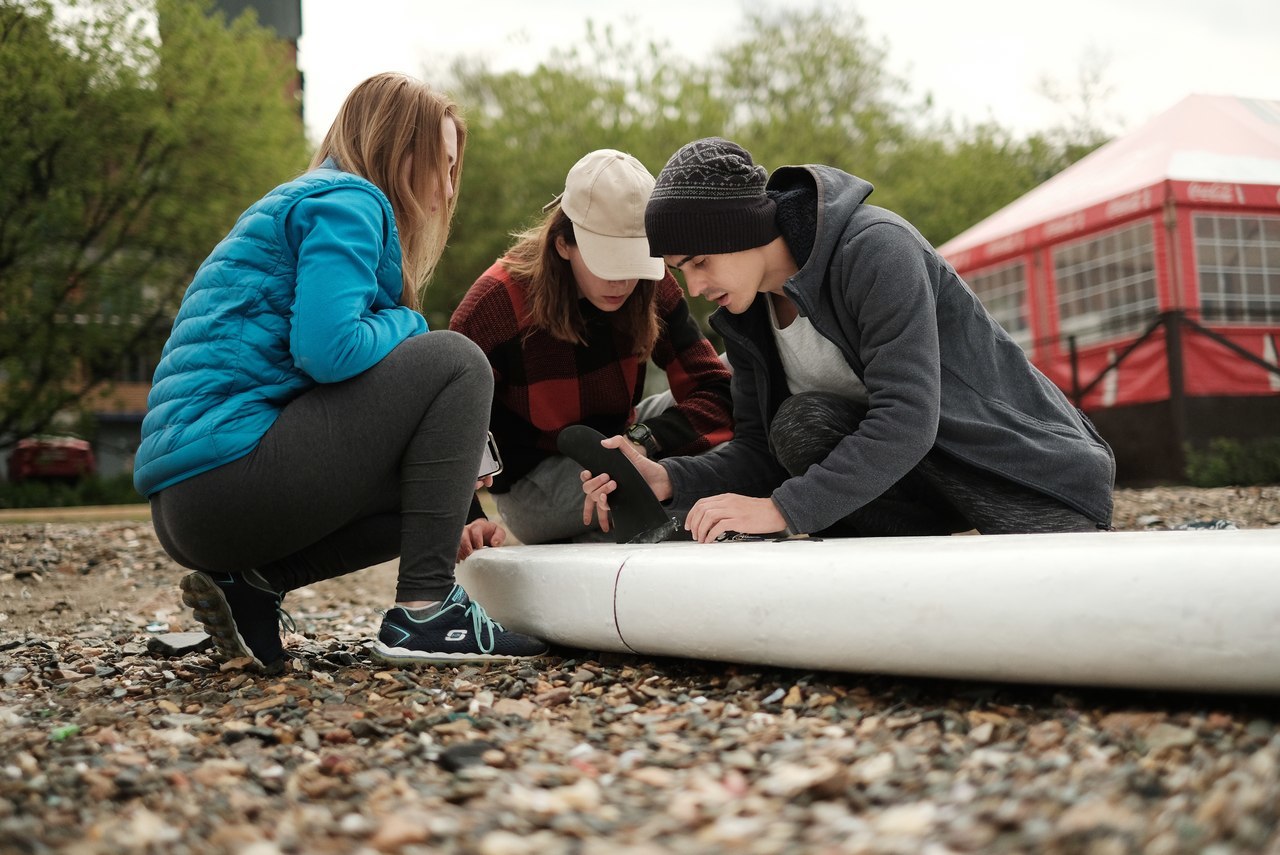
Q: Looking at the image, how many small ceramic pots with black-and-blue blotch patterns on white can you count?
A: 0